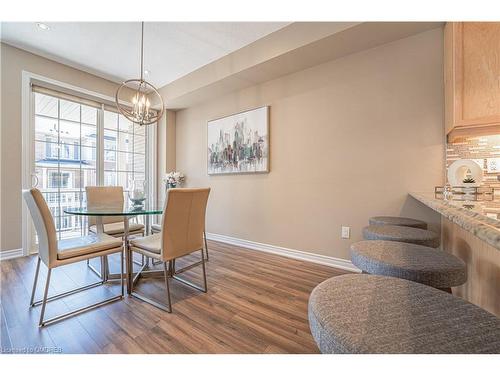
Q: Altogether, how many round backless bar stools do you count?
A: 4